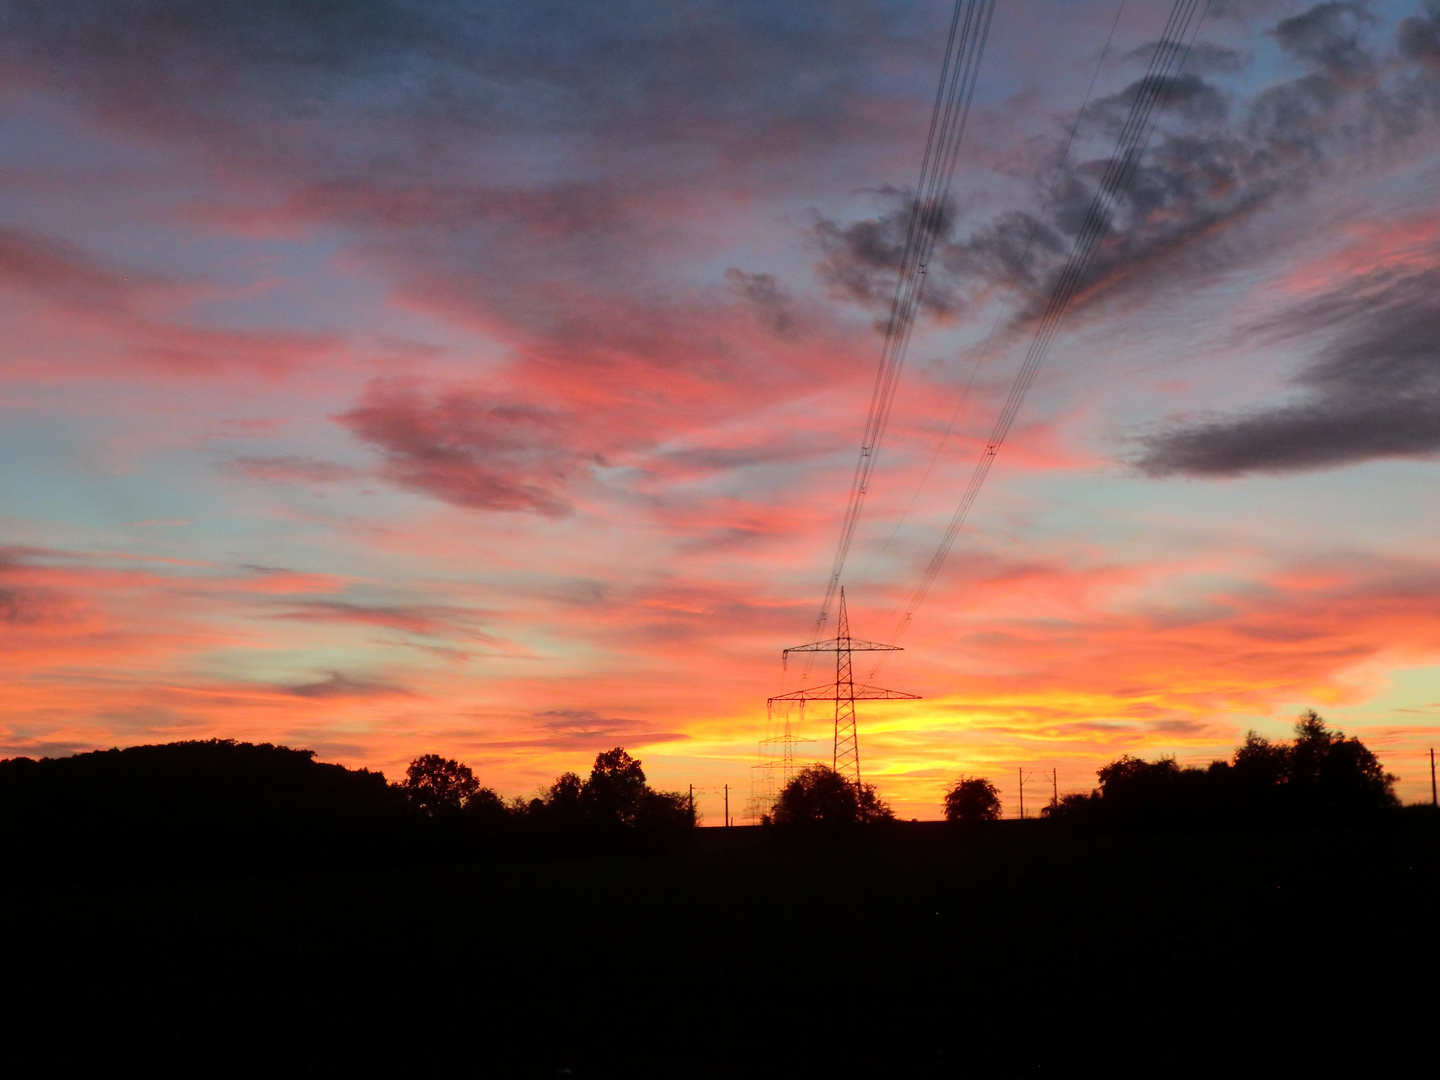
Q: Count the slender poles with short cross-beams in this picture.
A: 5